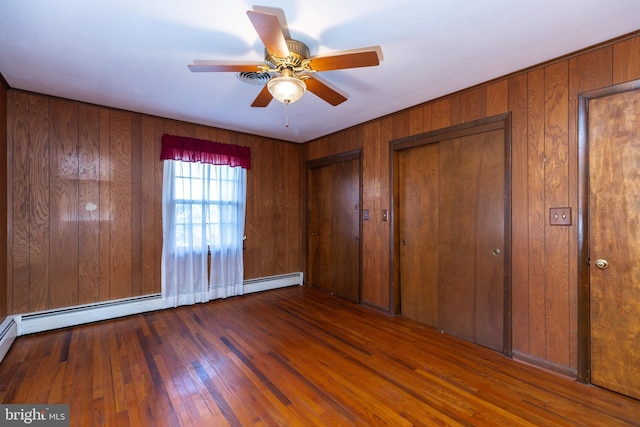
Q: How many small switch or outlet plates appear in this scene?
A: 3